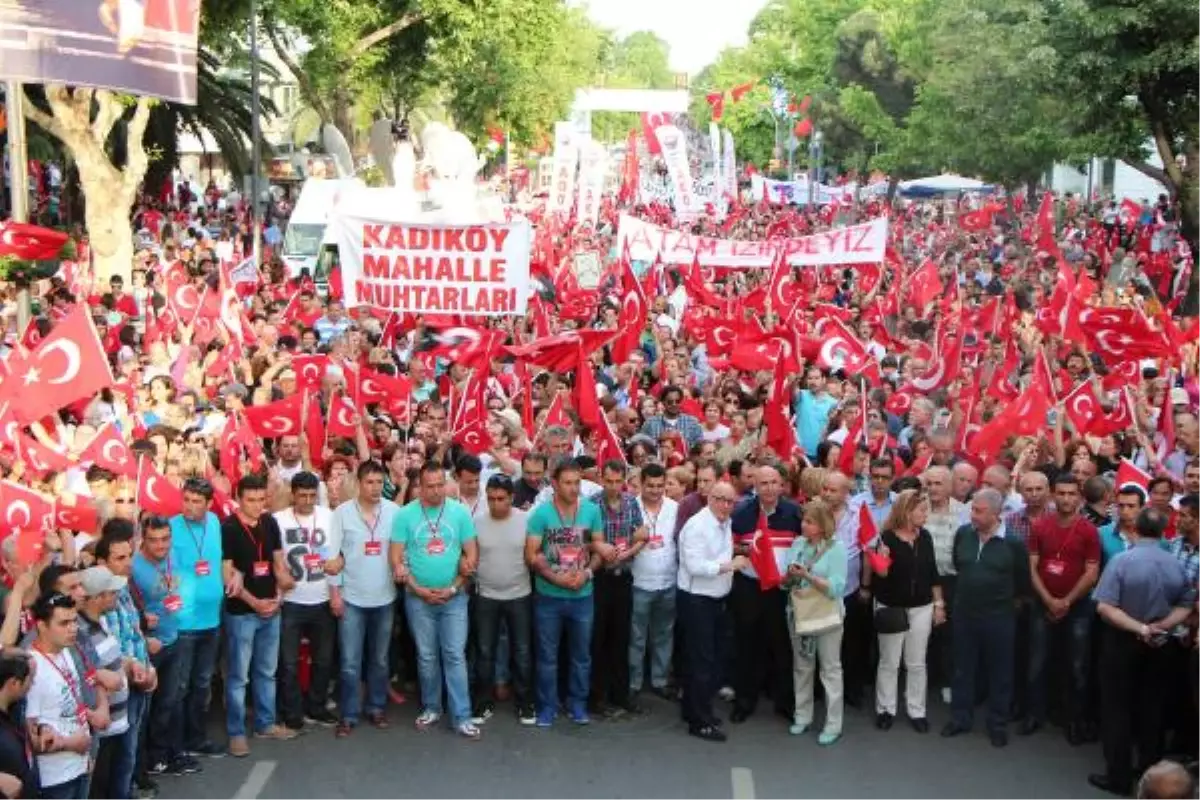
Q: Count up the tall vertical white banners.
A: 5